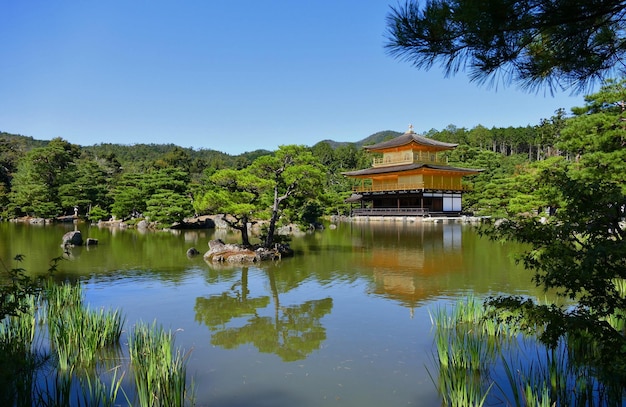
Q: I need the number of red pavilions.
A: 0